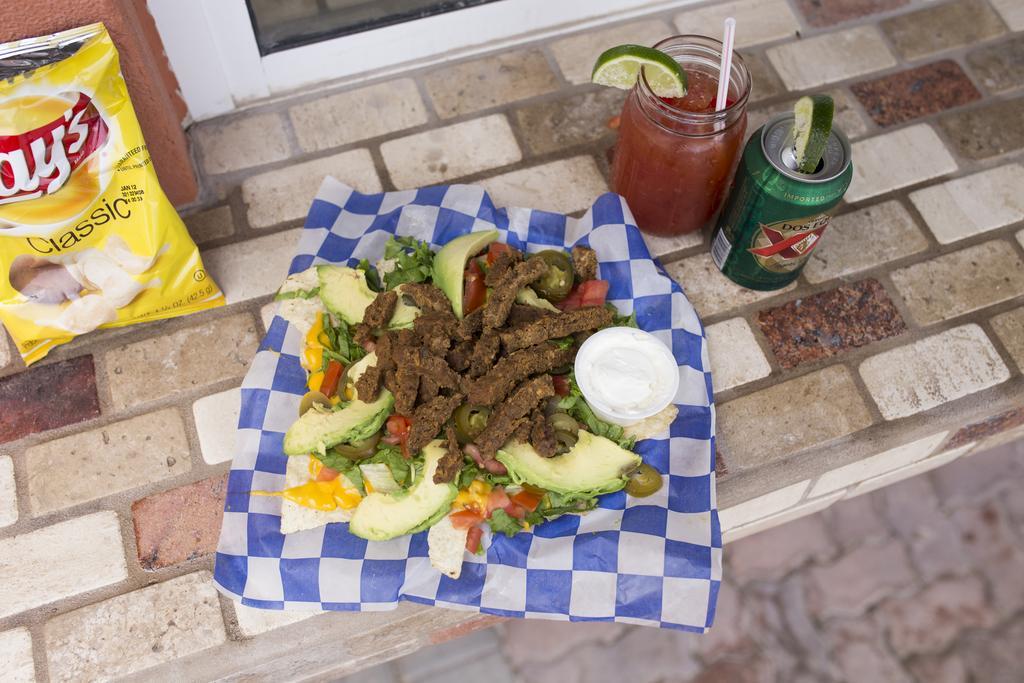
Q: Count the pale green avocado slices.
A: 5